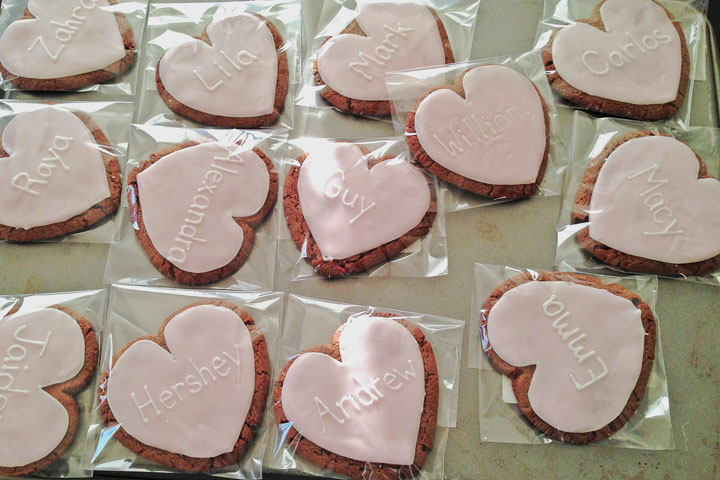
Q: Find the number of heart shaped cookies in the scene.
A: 13